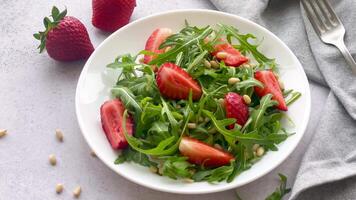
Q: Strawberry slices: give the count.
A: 7